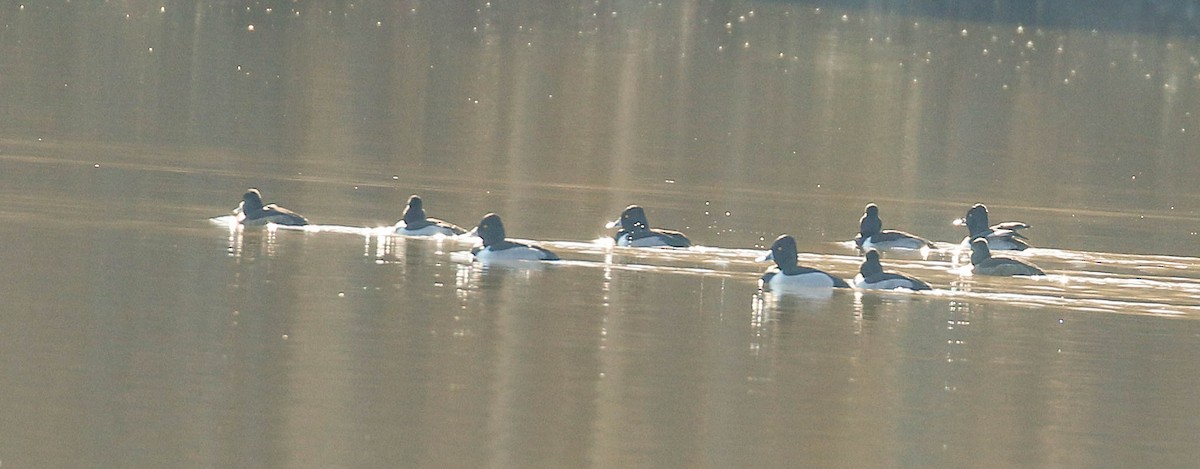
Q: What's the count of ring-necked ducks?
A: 9